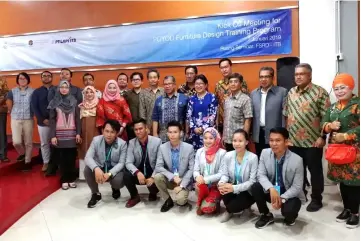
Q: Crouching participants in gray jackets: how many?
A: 6